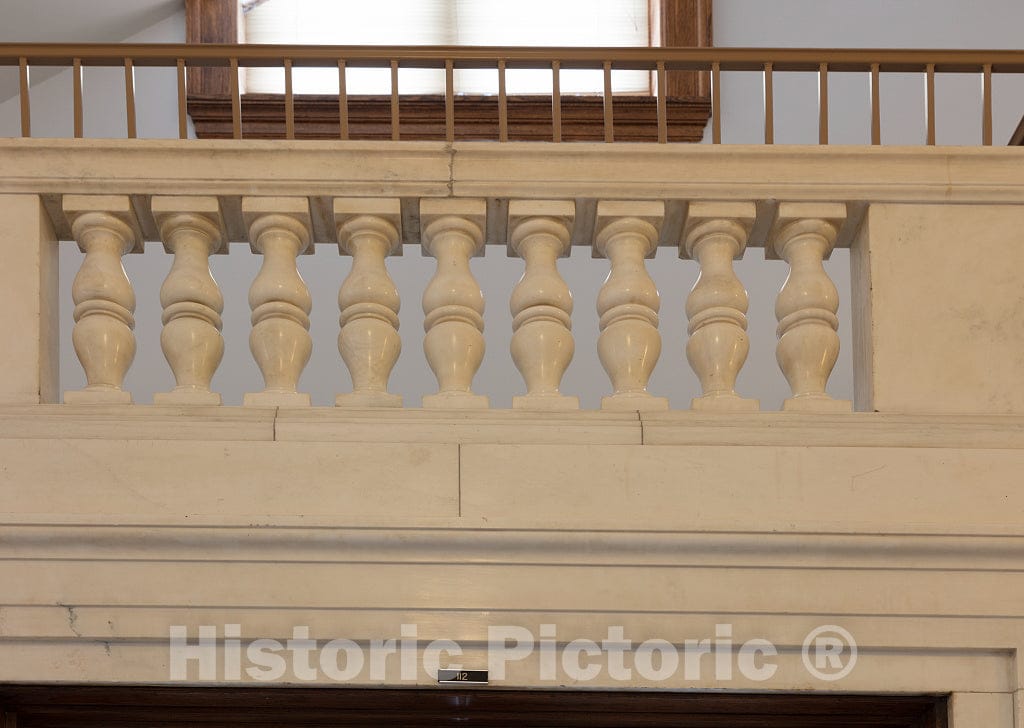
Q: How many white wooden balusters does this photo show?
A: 9